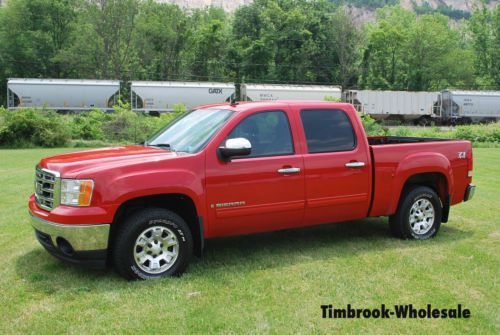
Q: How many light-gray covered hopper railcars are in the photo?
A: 5